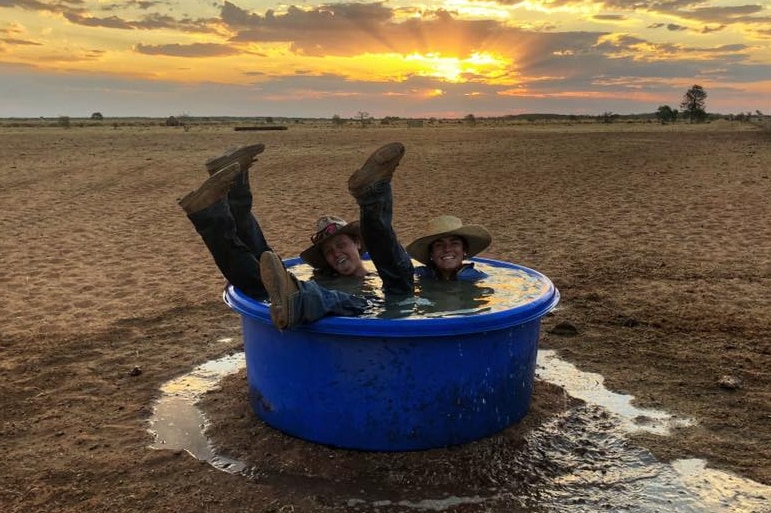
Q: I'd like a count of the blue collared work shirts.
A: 1